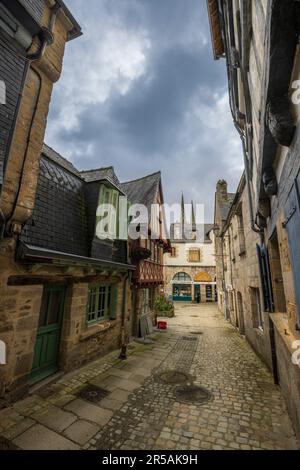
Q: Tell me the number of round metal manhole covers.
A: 2